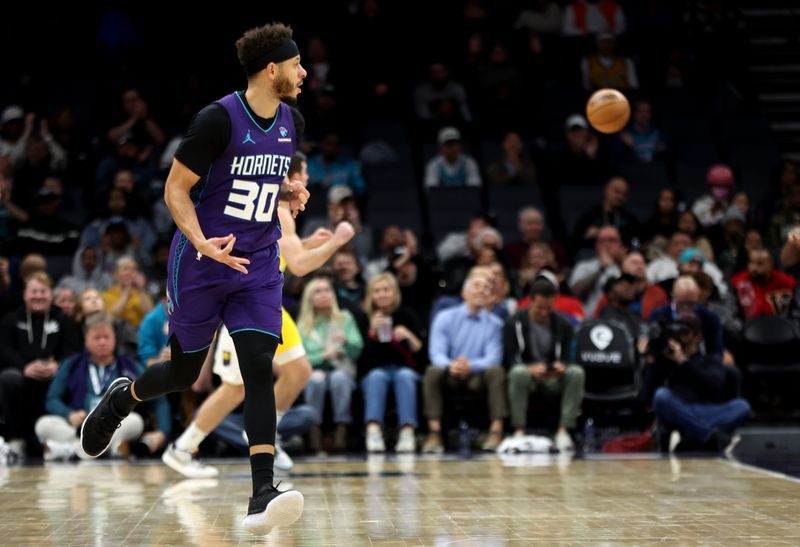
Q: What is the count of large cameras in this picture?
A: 1